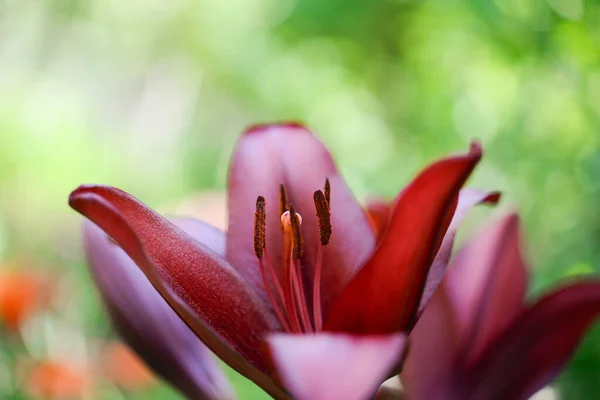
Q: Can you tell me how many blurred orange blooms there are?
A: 3